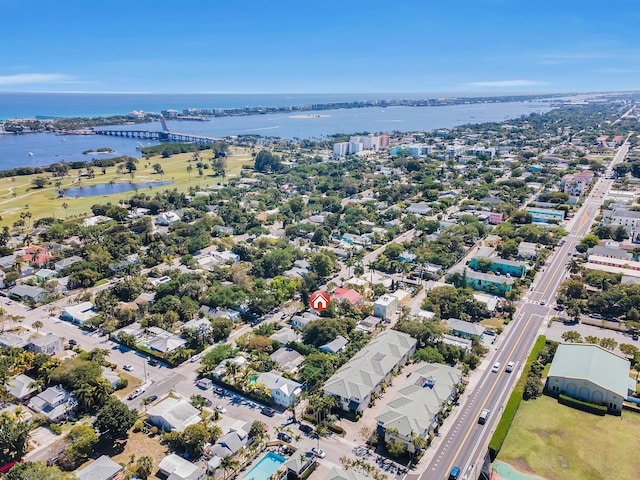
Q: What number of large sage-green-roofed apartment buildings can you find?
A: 2